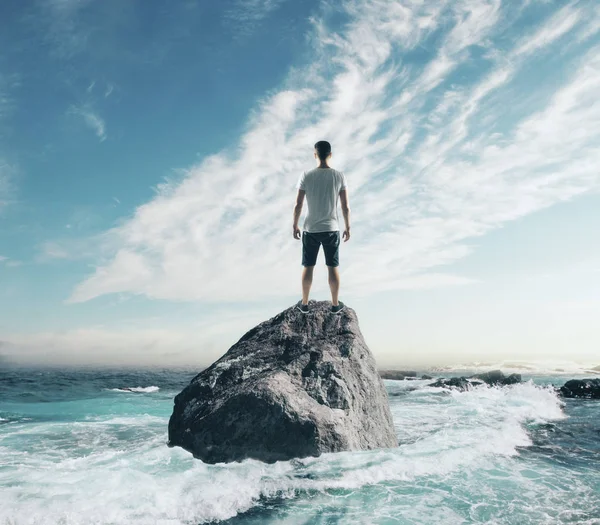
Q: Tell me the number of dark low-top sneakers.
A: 2